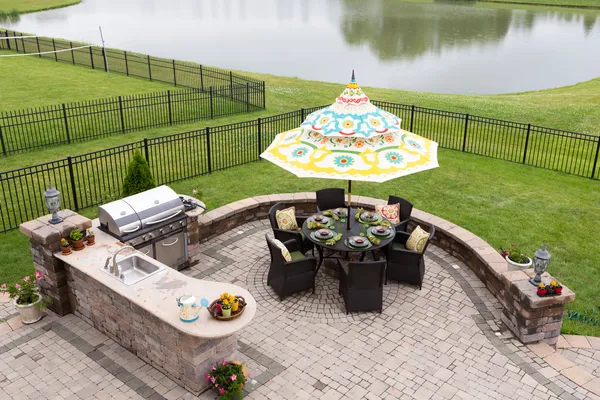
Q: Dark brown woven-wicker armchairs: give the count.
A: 6